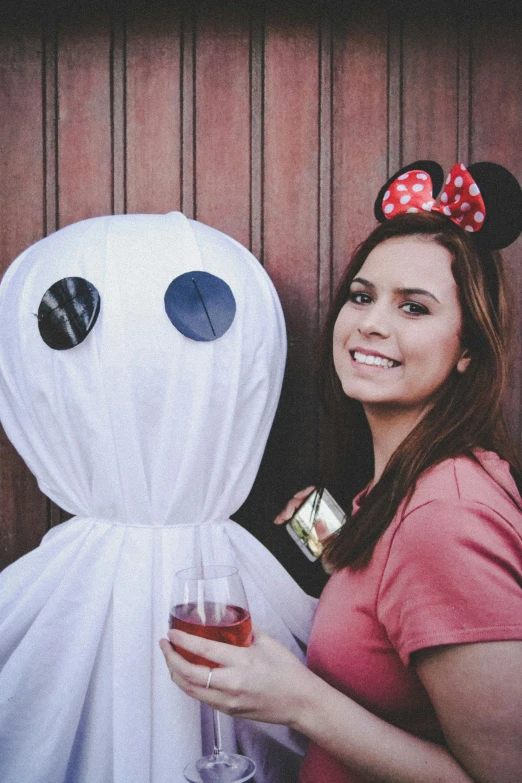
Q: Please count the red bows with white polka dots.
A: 1